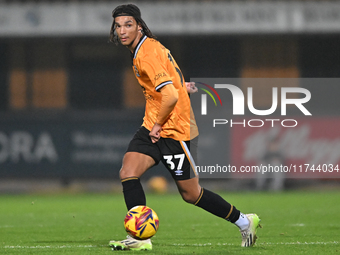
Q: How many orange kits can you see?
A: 1